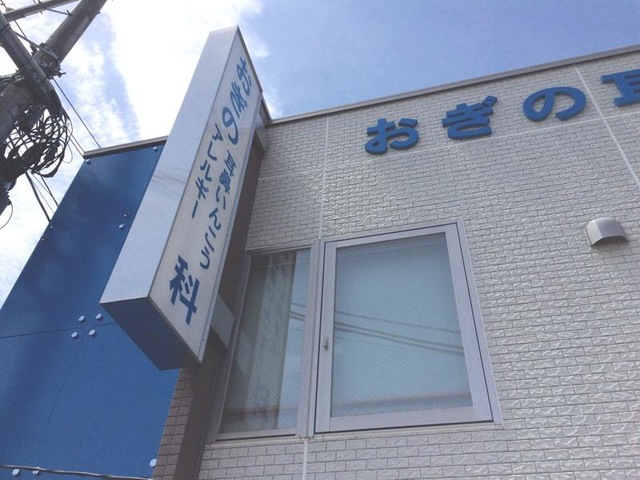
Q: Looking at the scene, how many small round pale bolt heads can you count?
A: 13